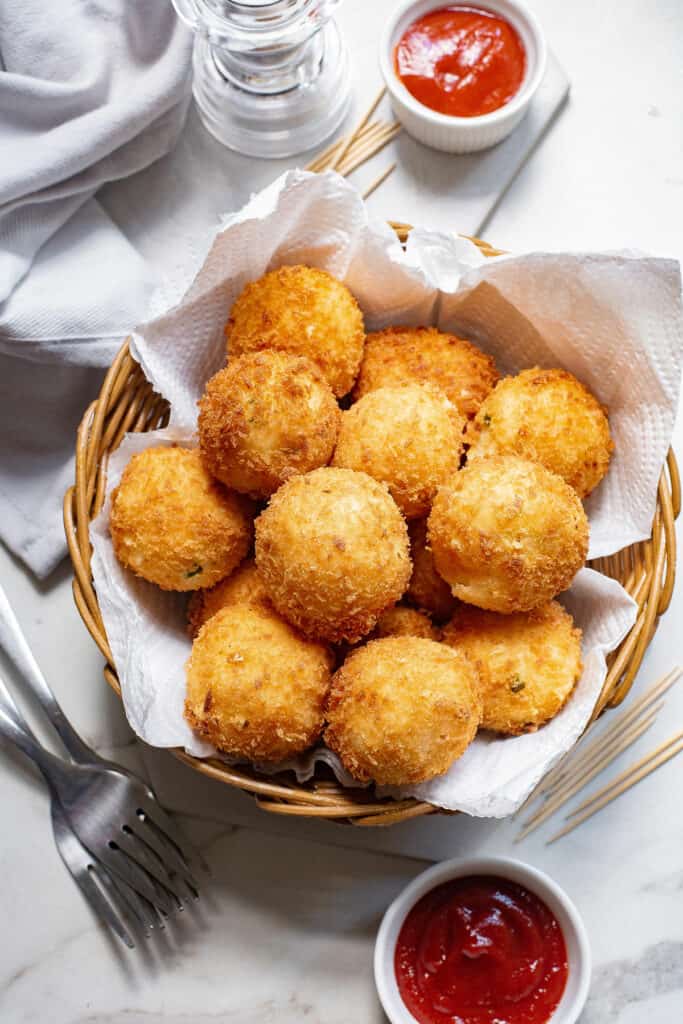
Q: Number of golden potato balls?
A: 14